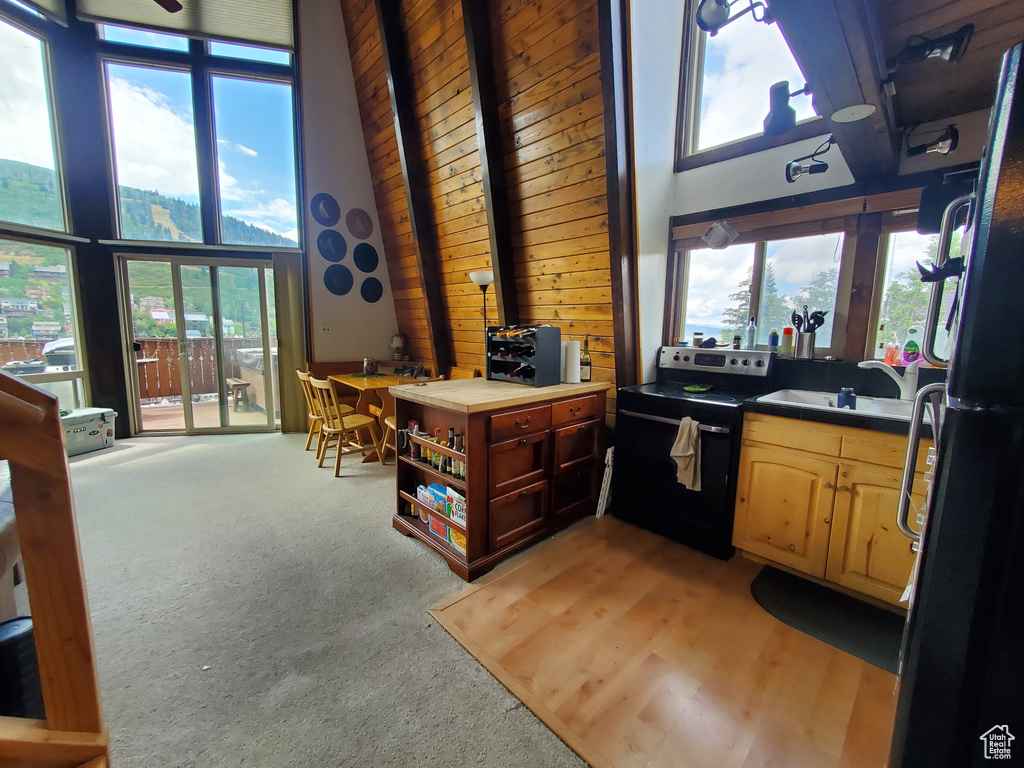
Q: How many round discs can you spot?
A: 6